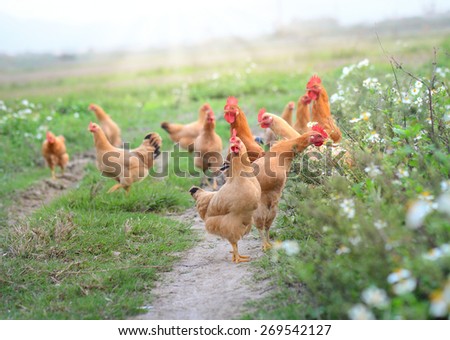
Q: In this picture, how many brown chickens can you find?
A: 12